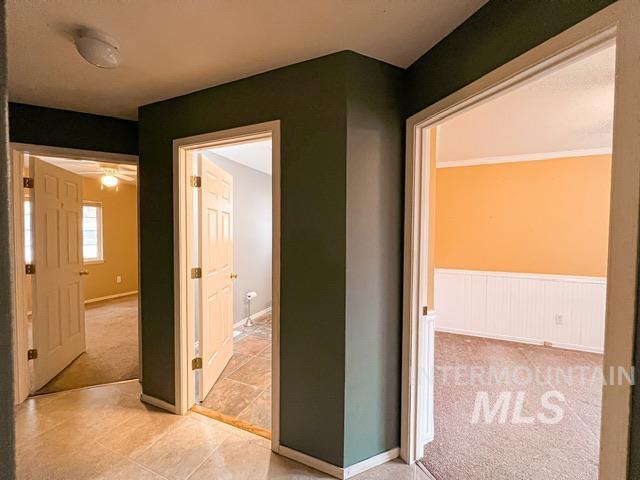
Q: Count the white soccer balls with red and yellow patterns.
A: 0